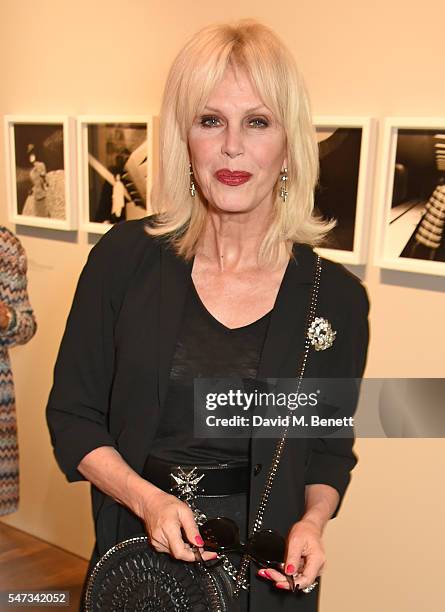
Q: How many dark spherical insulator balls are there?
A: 0